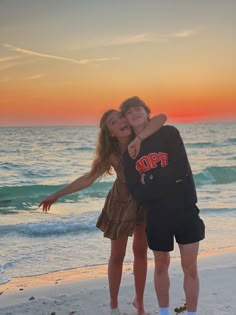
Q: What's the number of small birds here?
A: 0